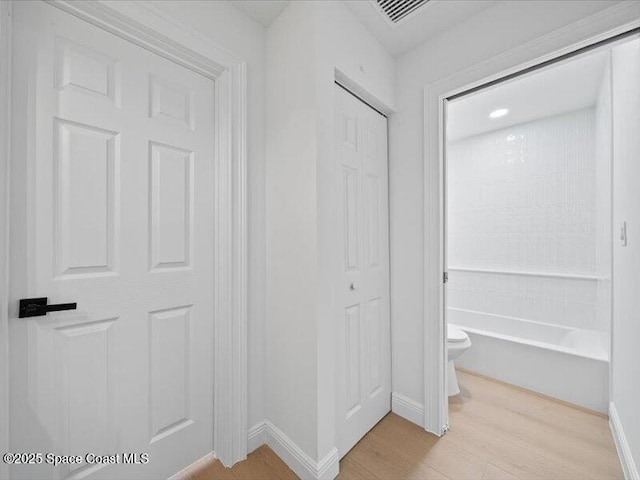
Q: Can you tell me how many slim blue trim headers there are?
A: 0